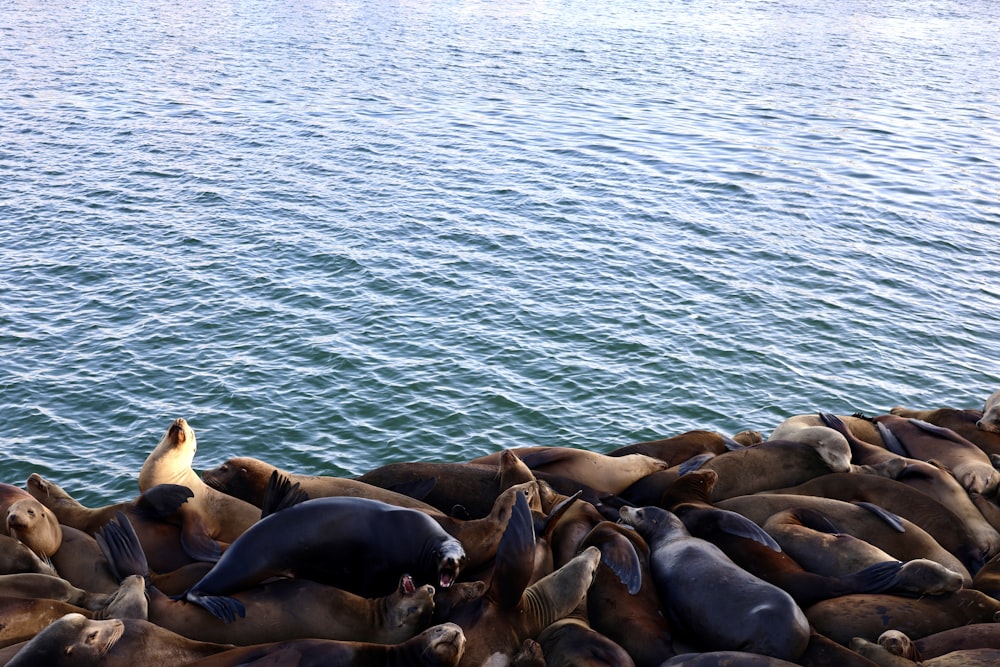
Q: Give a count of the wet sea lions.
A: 2